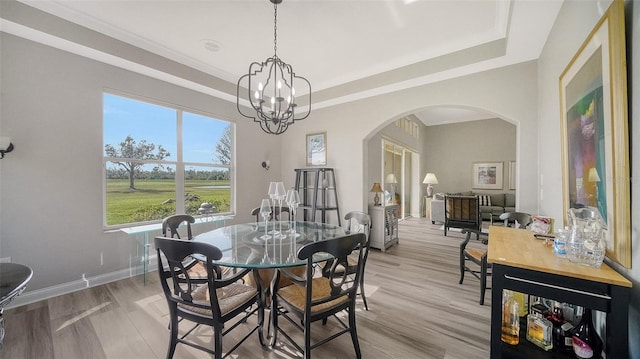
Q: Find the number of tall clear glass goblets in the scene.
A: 5